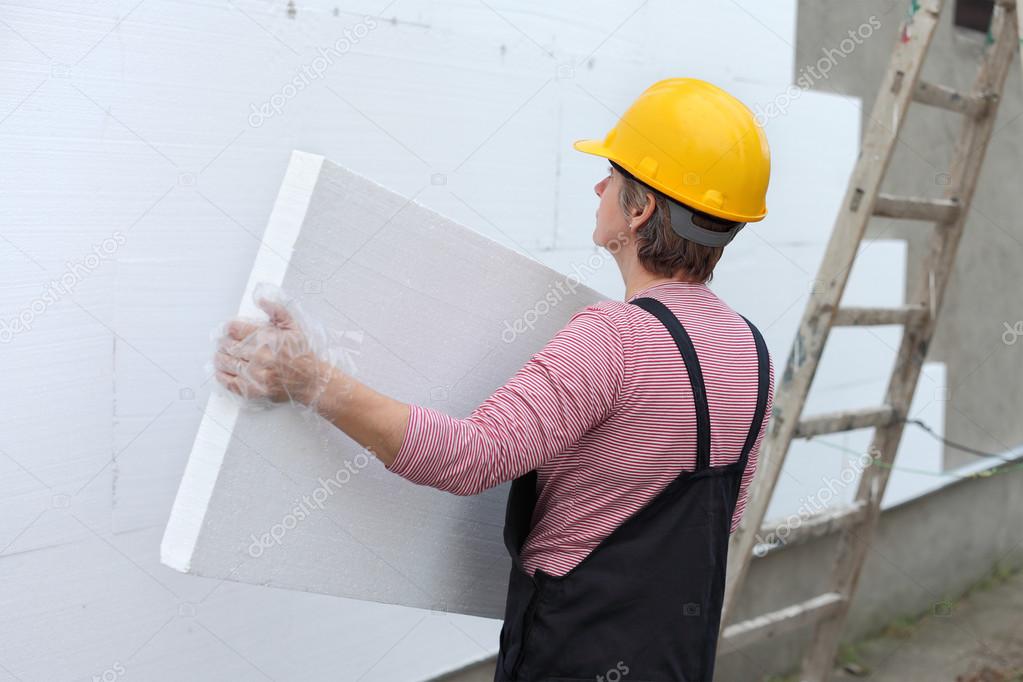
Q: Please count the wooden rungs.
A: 6